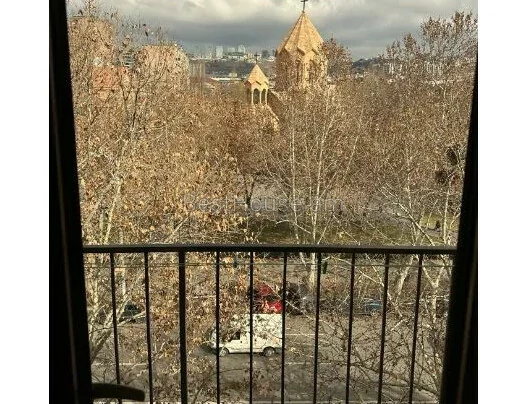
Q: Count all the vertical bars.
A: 10